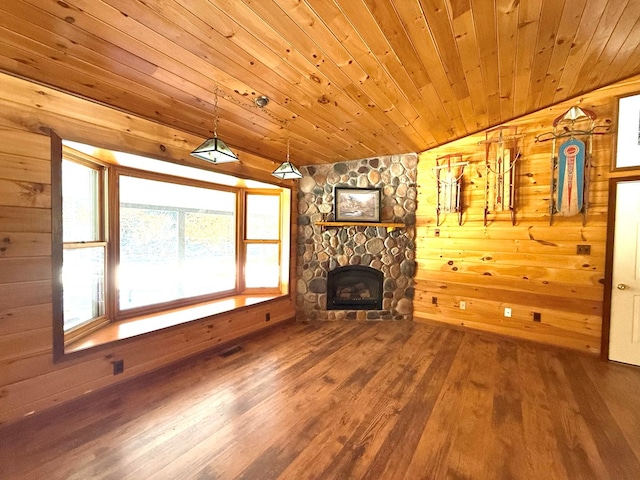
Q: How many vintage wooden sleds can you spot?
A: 3